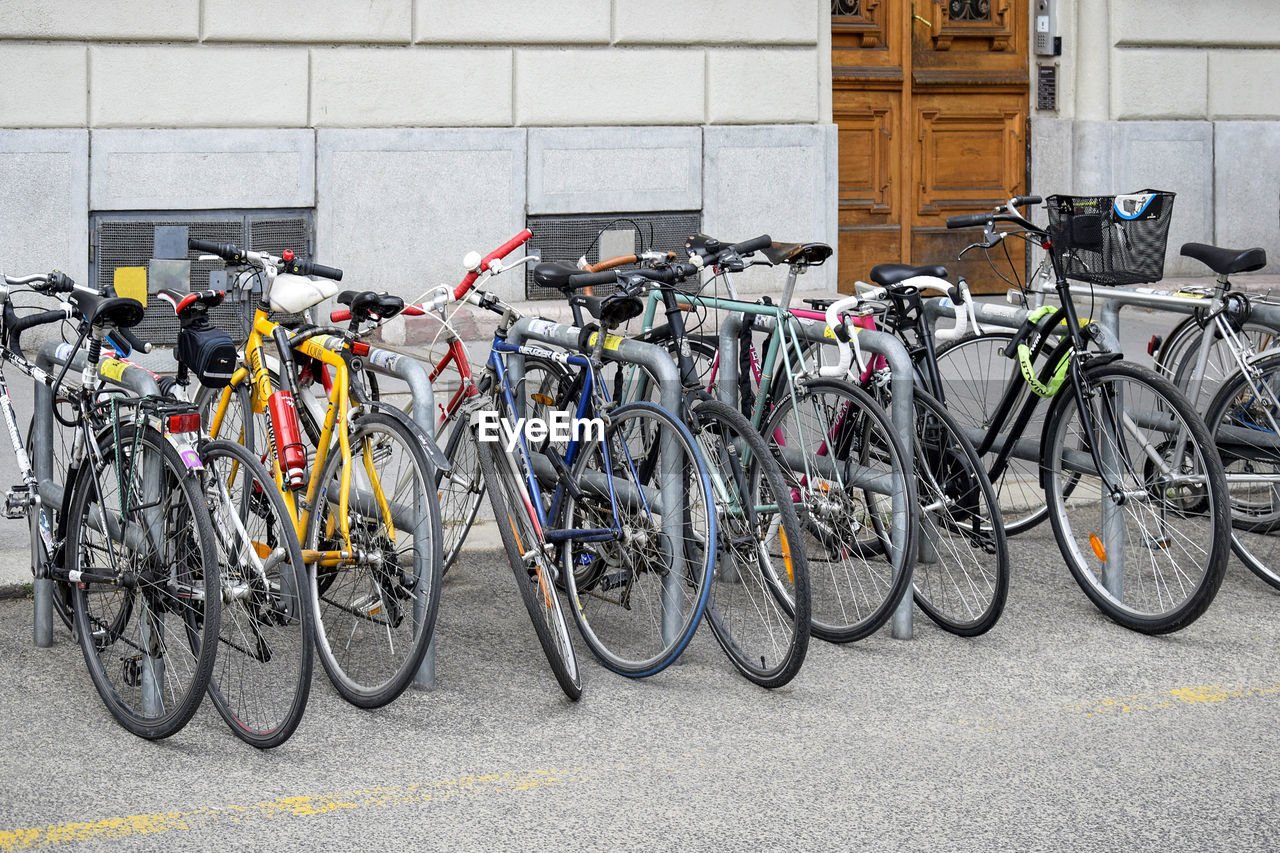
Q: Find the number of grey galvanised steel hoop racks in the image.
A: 6